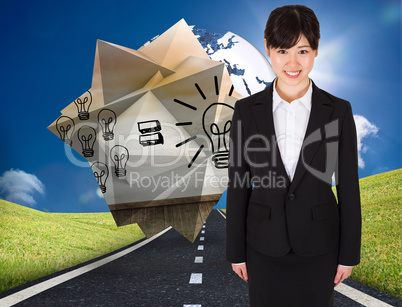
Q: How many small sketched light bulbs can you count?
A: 6